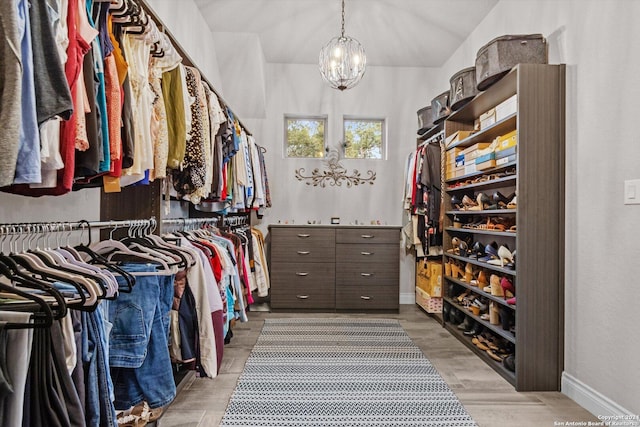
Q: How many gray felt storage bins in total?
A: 4